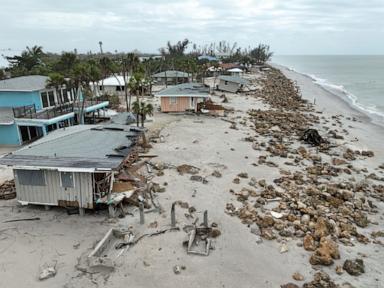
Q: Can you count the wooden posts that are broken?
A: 3